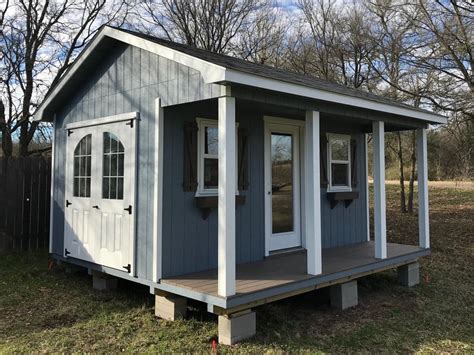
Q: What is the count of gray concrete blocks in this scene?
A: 5